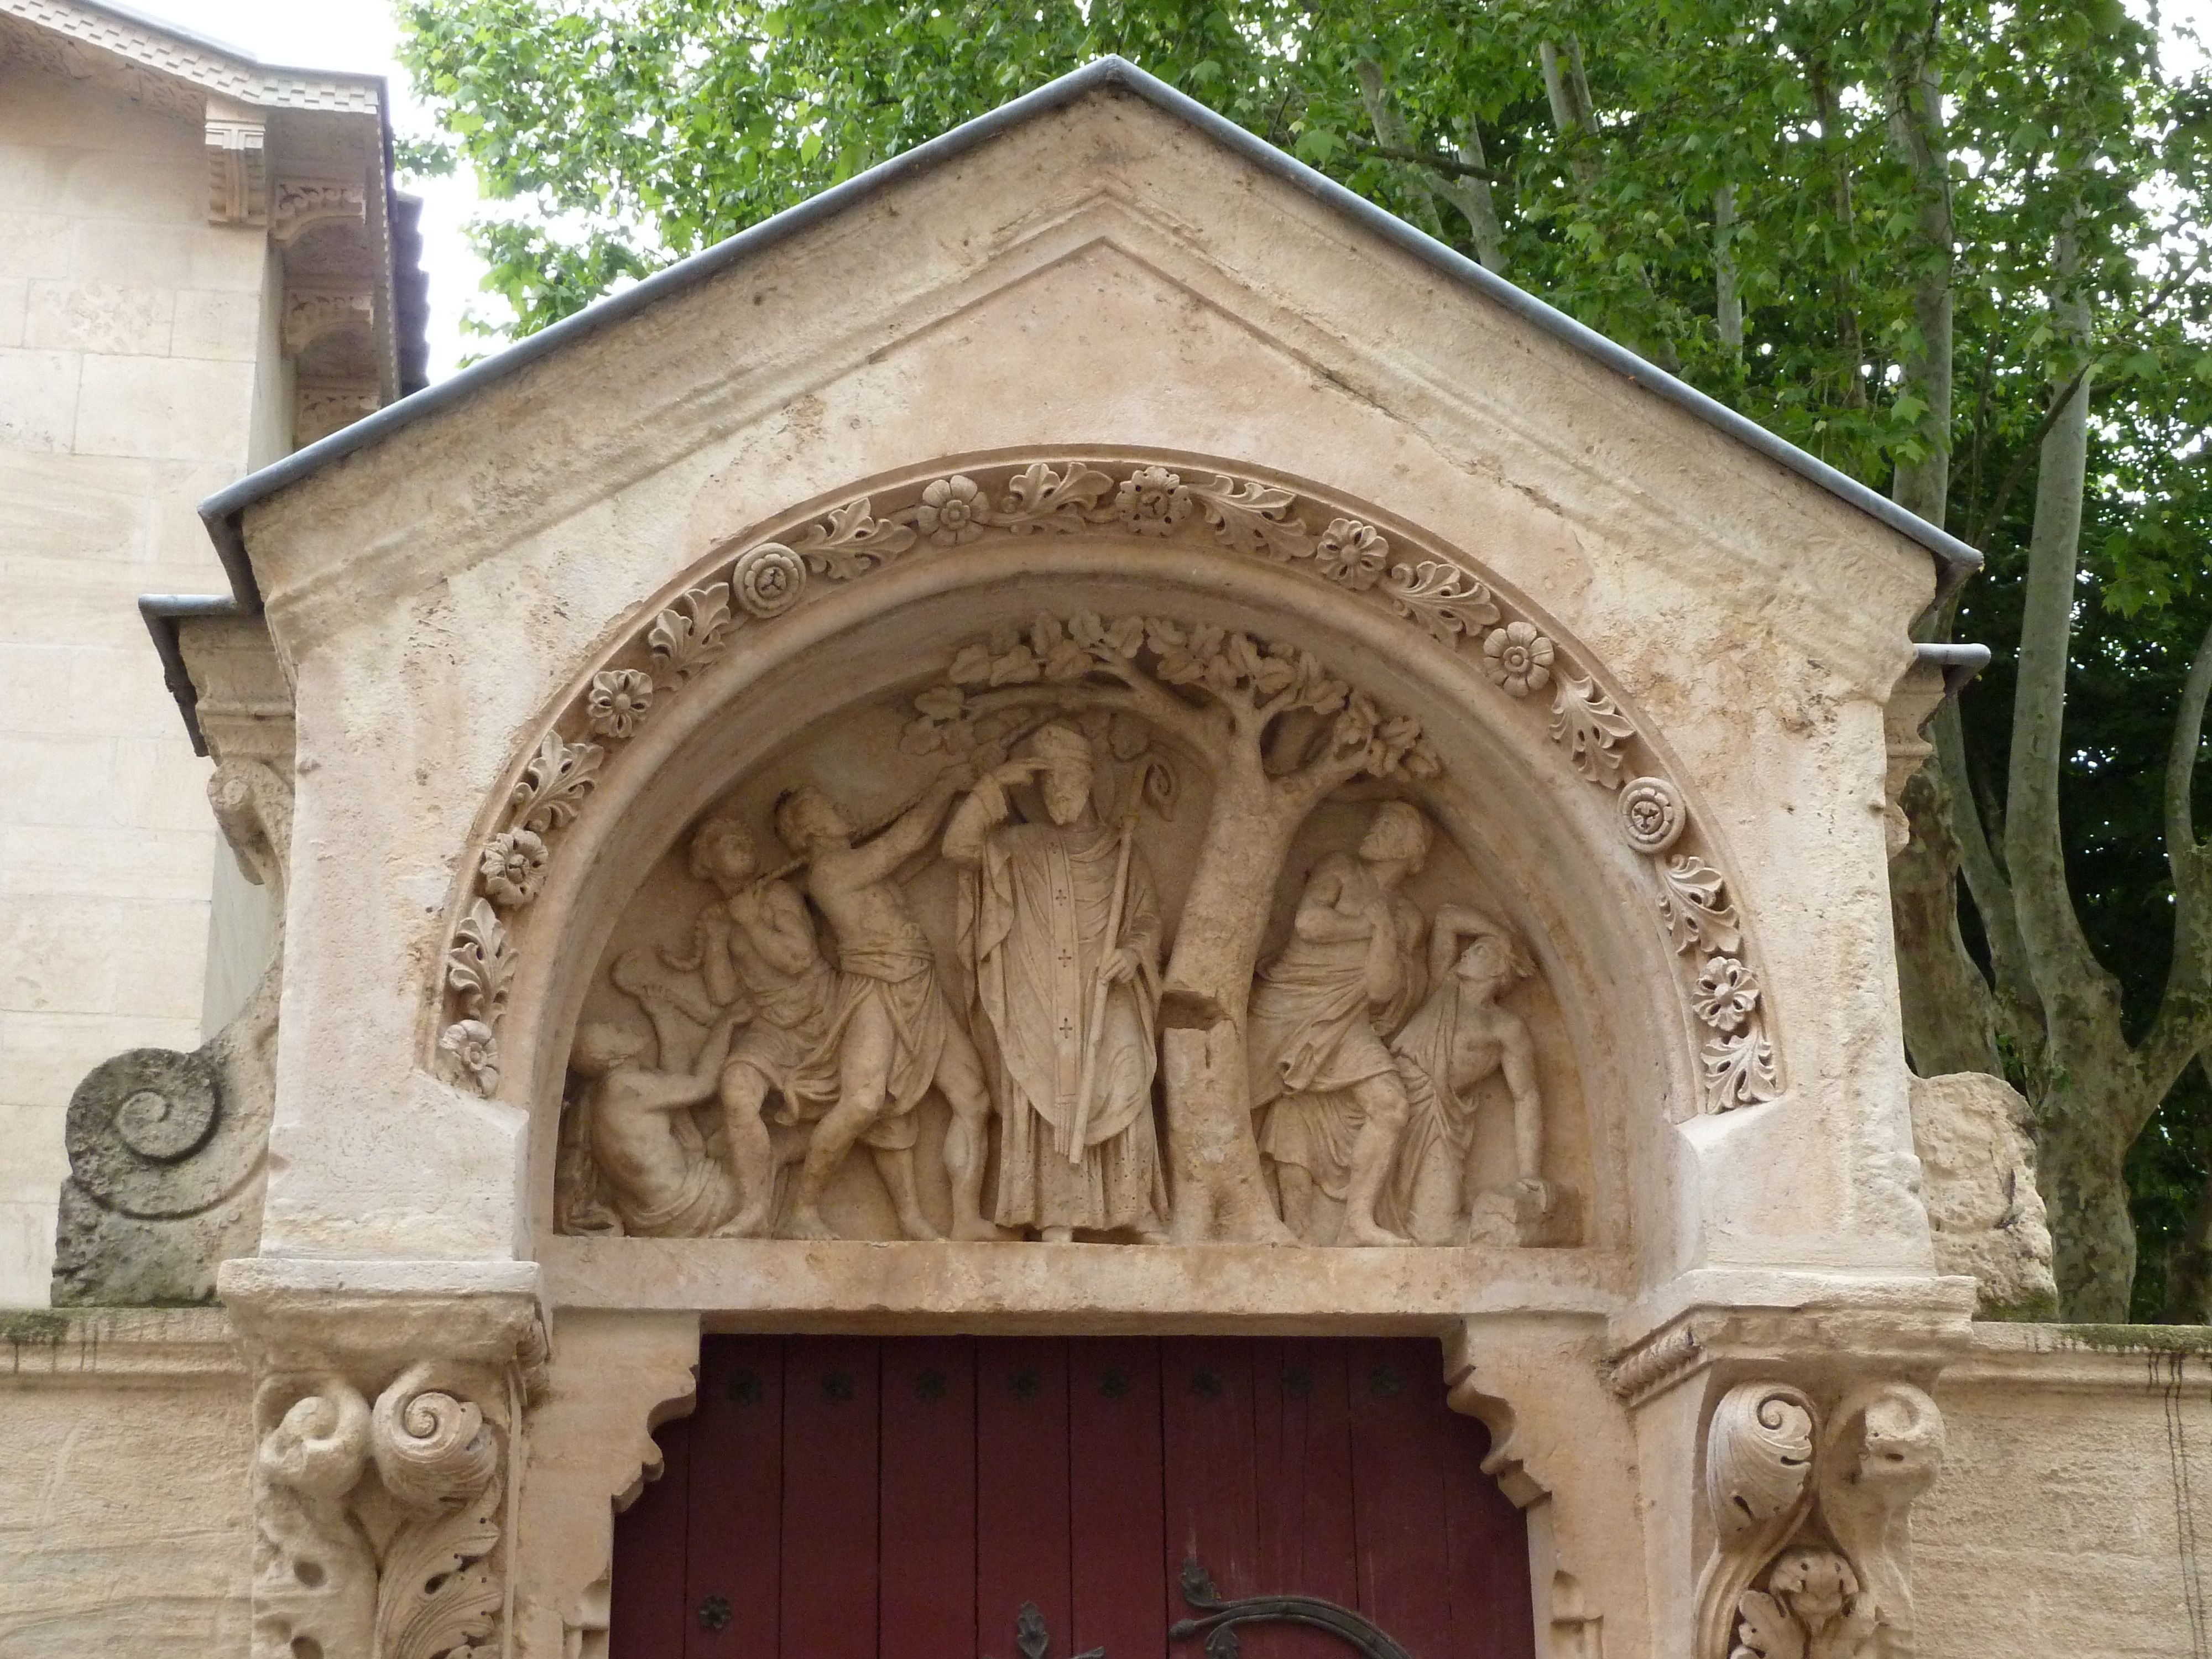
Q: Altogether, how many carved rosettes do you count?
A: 10